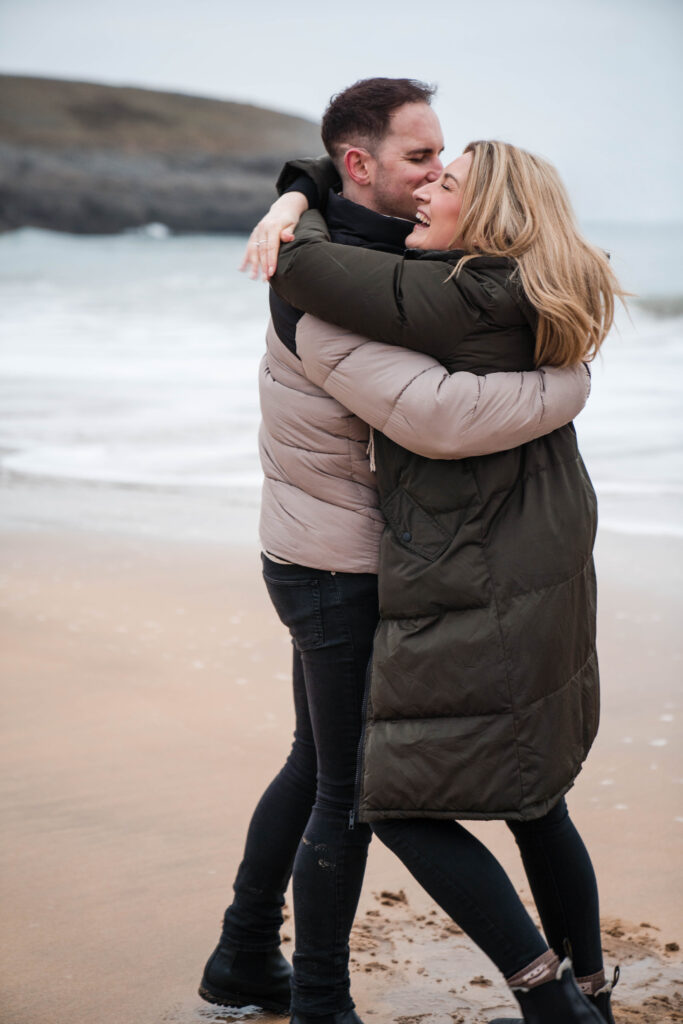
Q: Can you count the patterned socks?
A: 2